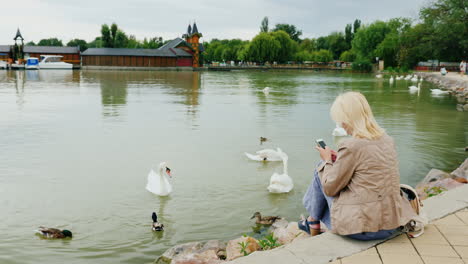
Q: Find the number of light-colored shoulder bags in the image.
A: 1